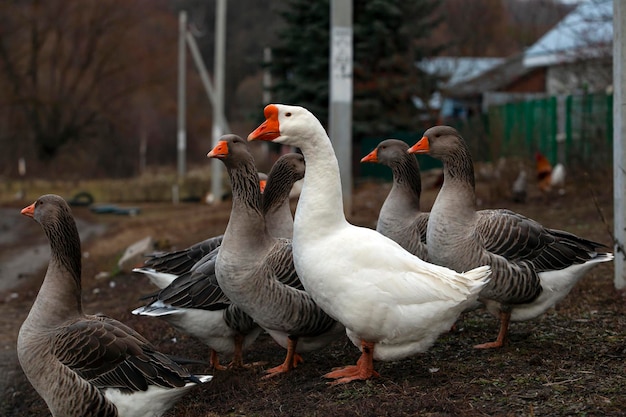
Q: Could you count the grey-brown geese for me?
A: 6